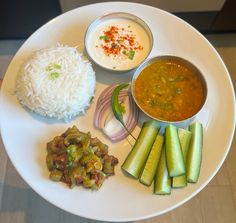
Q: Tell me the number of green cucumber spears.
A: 6